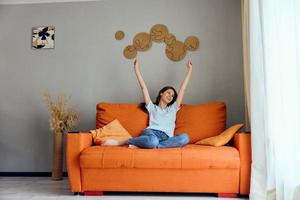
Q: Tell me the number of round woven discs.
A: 7